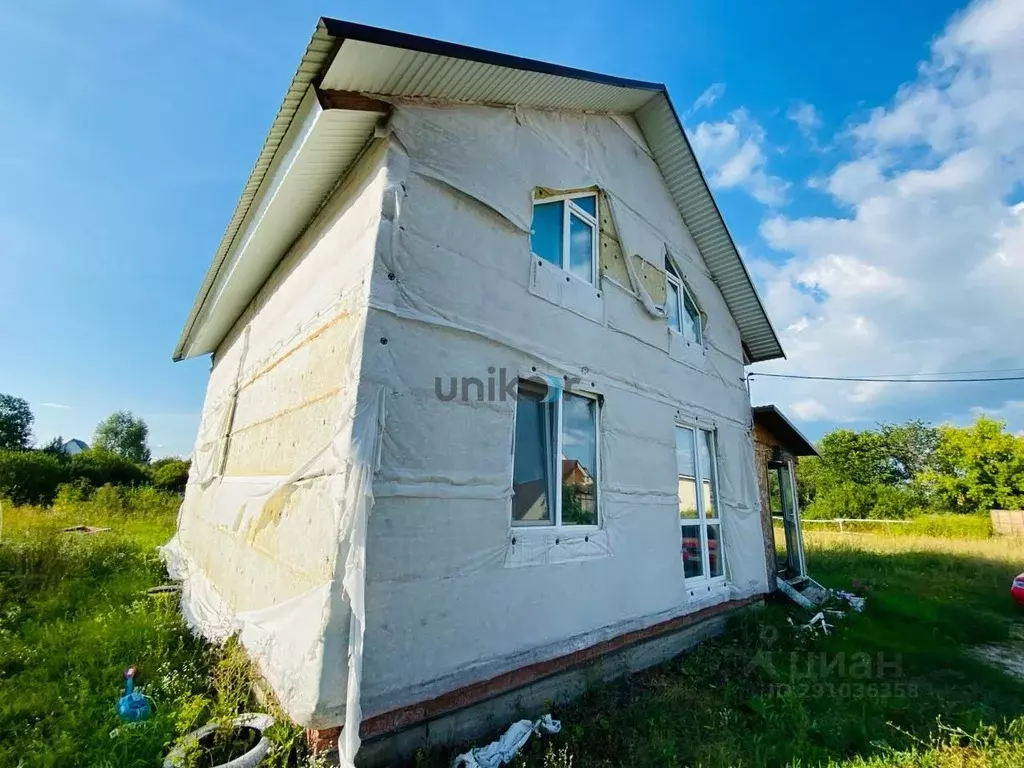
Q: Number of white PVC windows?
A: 4